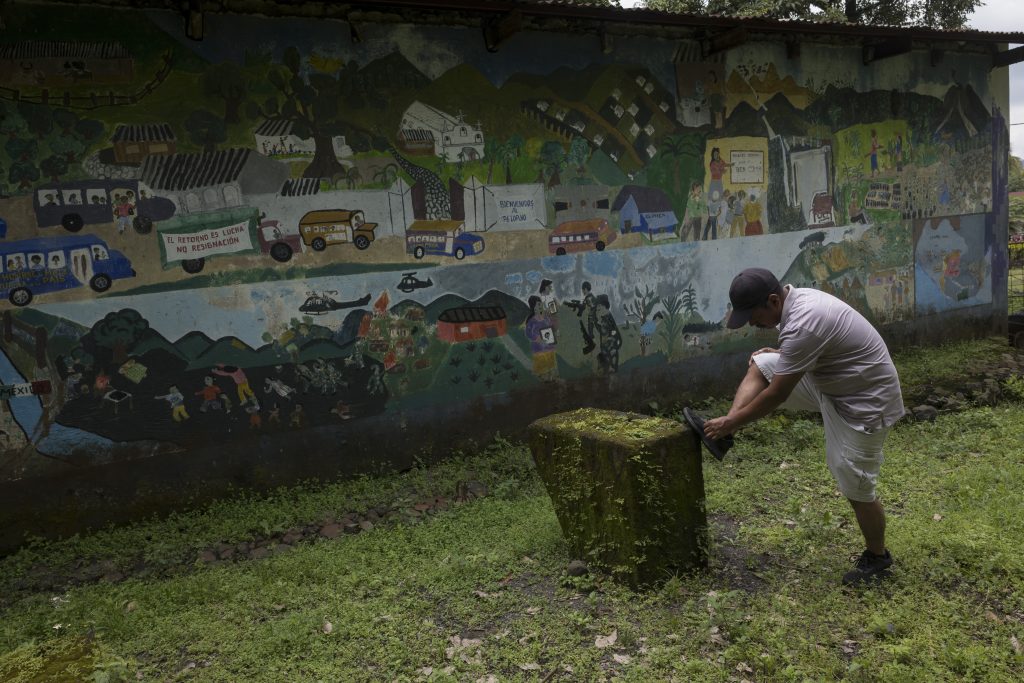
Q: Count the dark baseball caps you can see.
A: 1